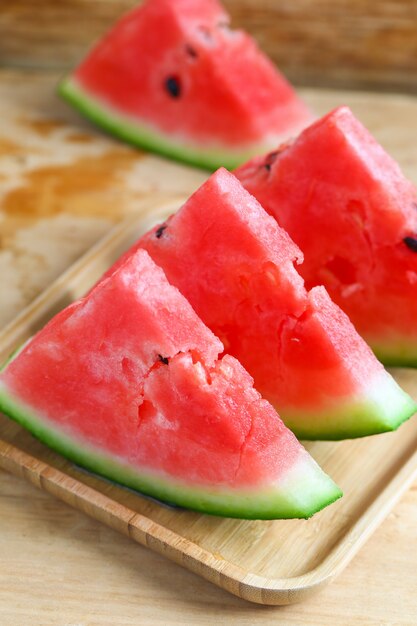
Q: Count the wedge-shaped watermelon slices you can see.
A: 4